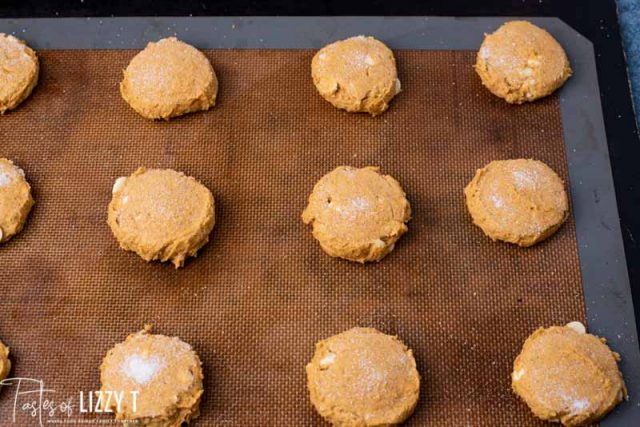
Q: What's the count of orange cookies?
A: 12